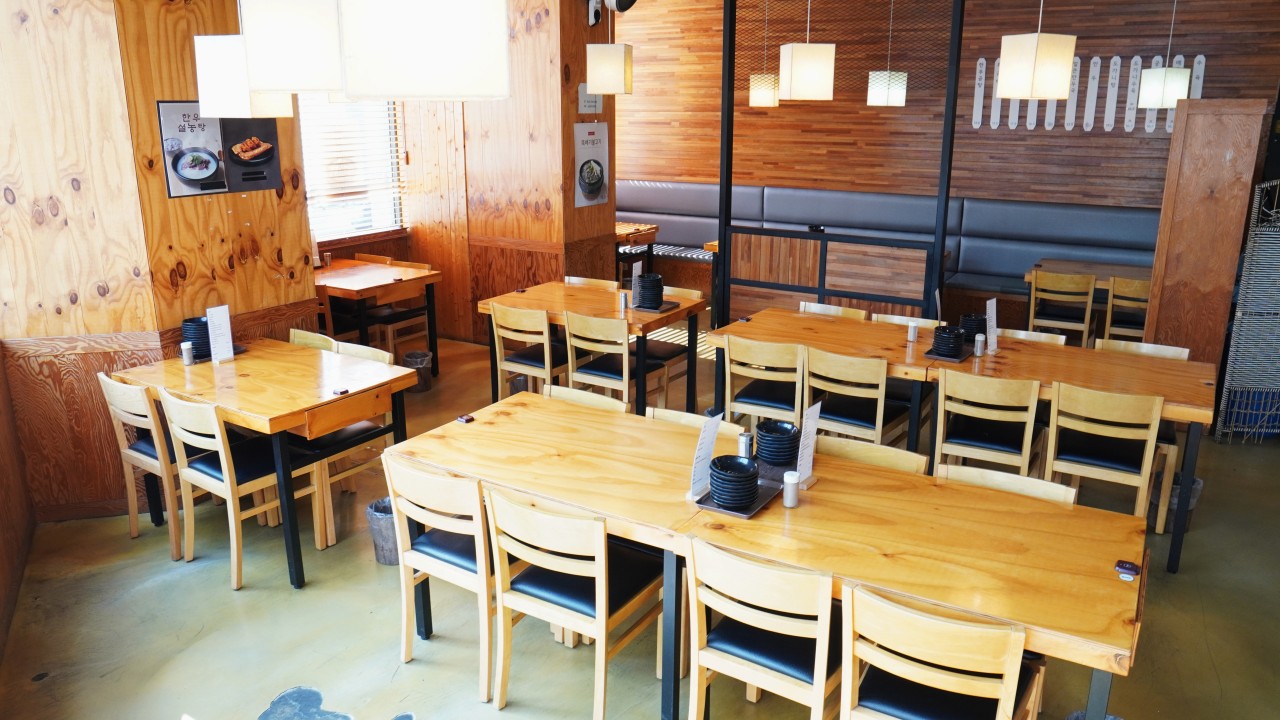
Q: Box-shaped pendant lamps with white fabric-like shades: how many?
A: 9